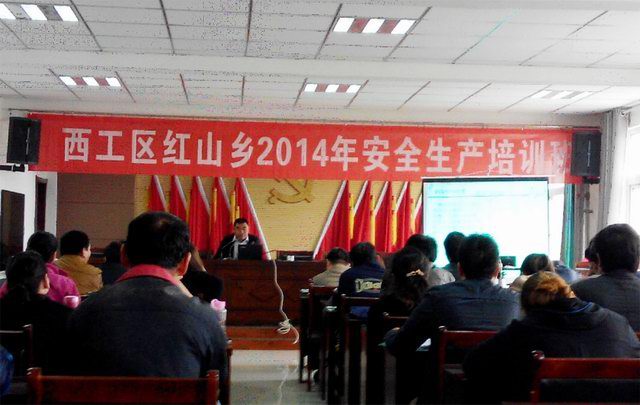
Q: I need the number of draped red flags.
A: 10